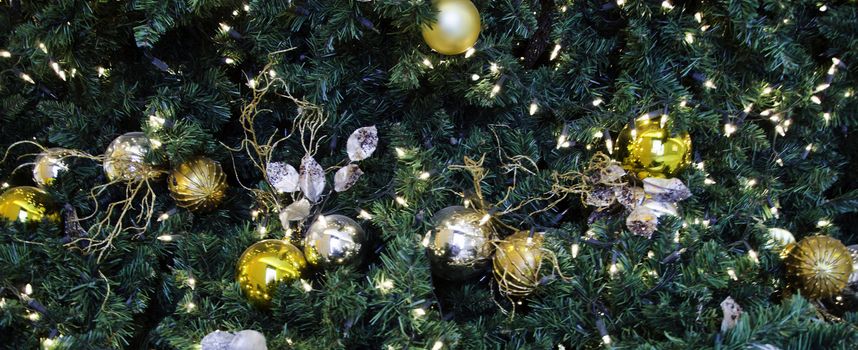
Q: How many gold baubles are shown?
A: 7